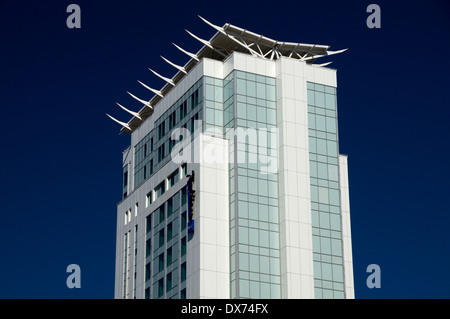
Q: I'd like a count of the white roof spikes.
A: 11